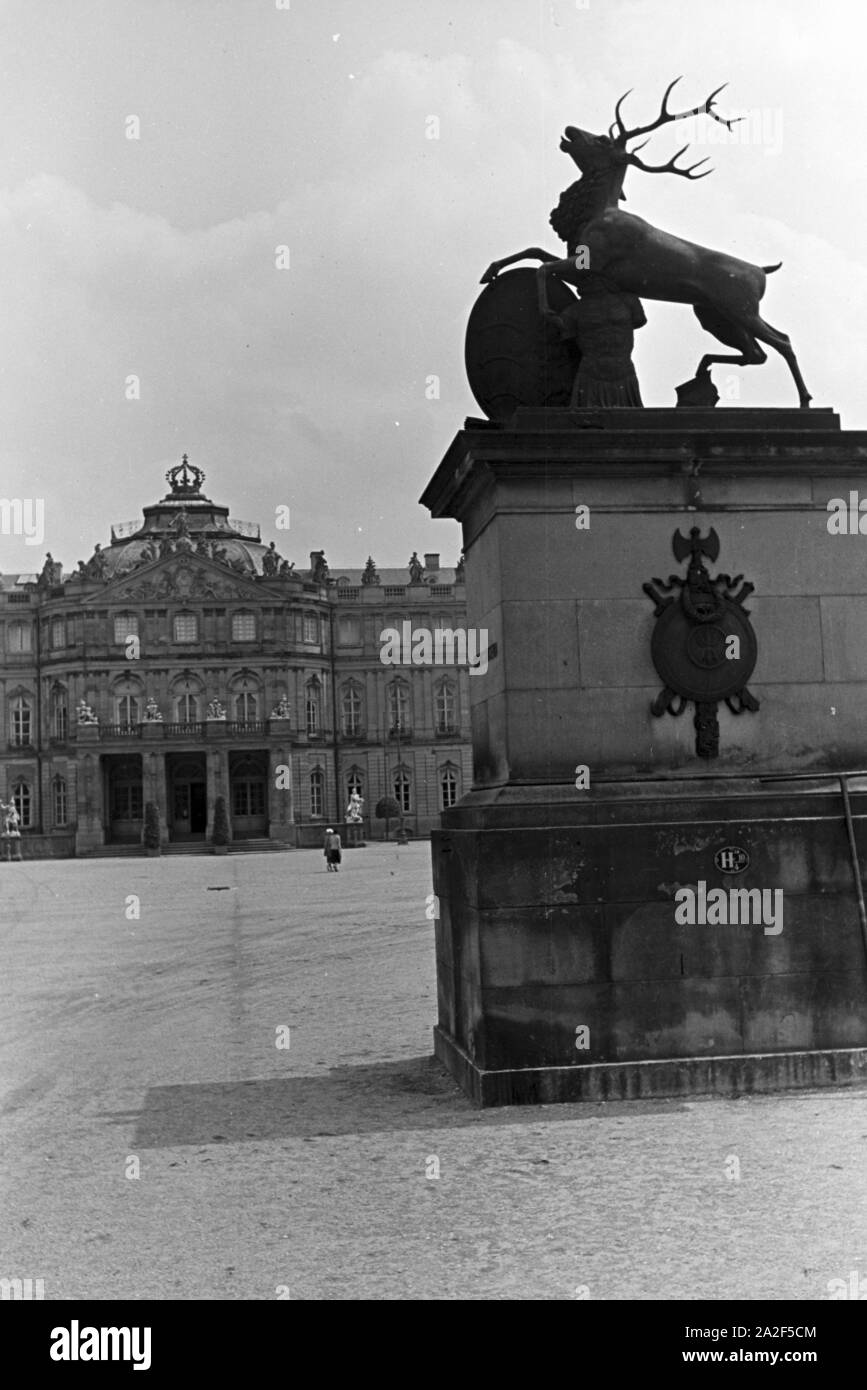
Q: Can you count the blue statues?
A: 0